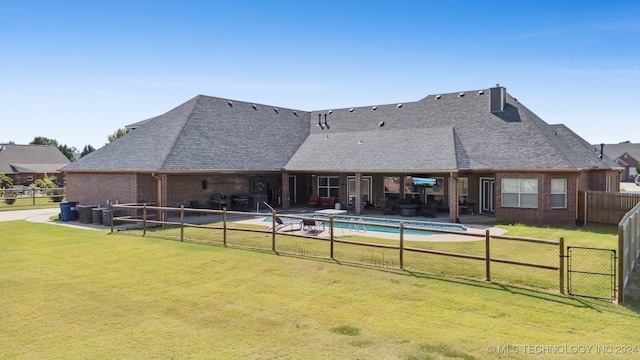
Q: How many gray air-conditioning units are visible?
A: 3